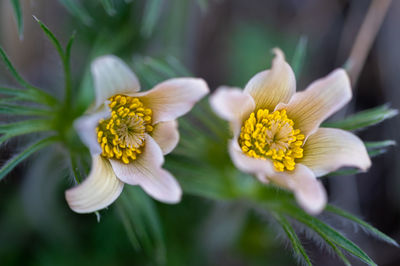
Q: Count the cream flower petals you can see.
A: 12